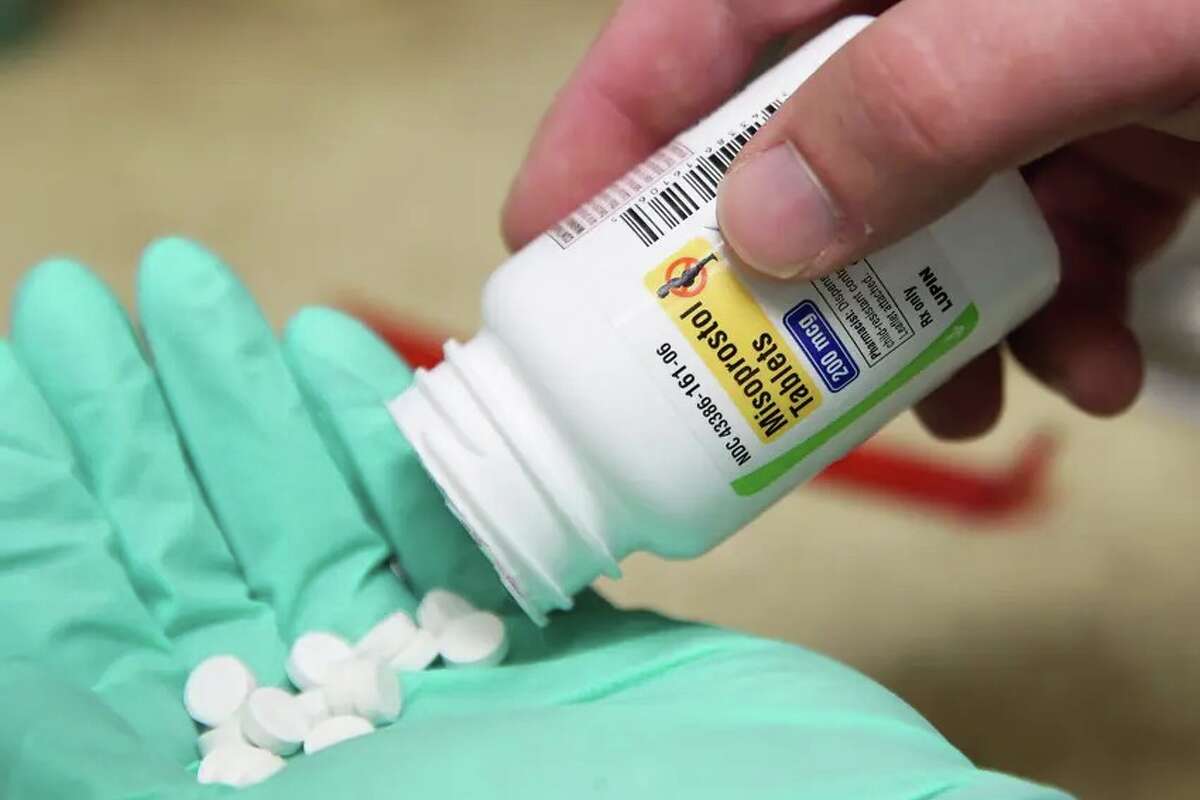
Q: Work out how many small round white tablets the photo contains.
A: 12